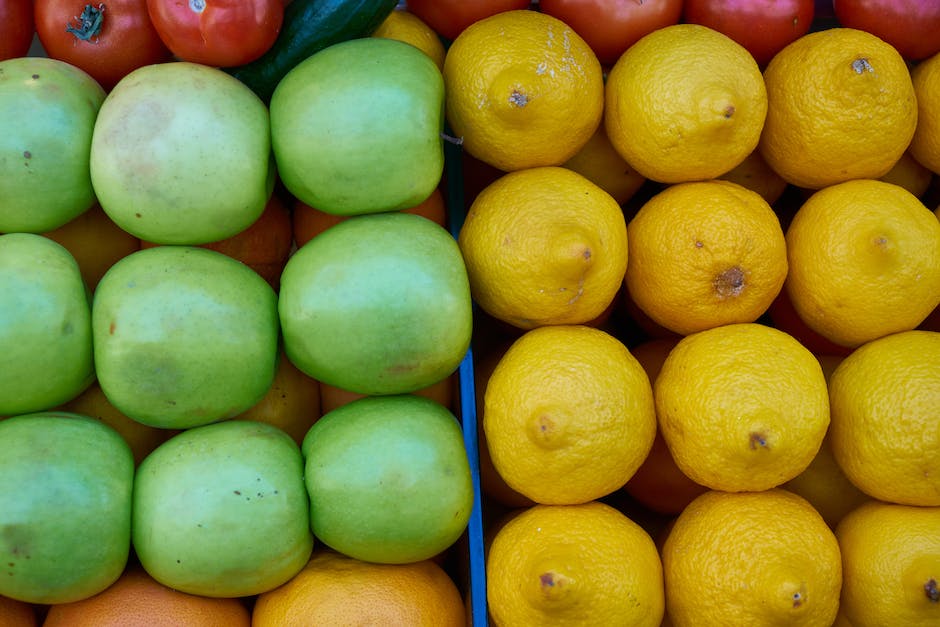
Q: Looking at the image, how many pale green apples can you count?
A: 9